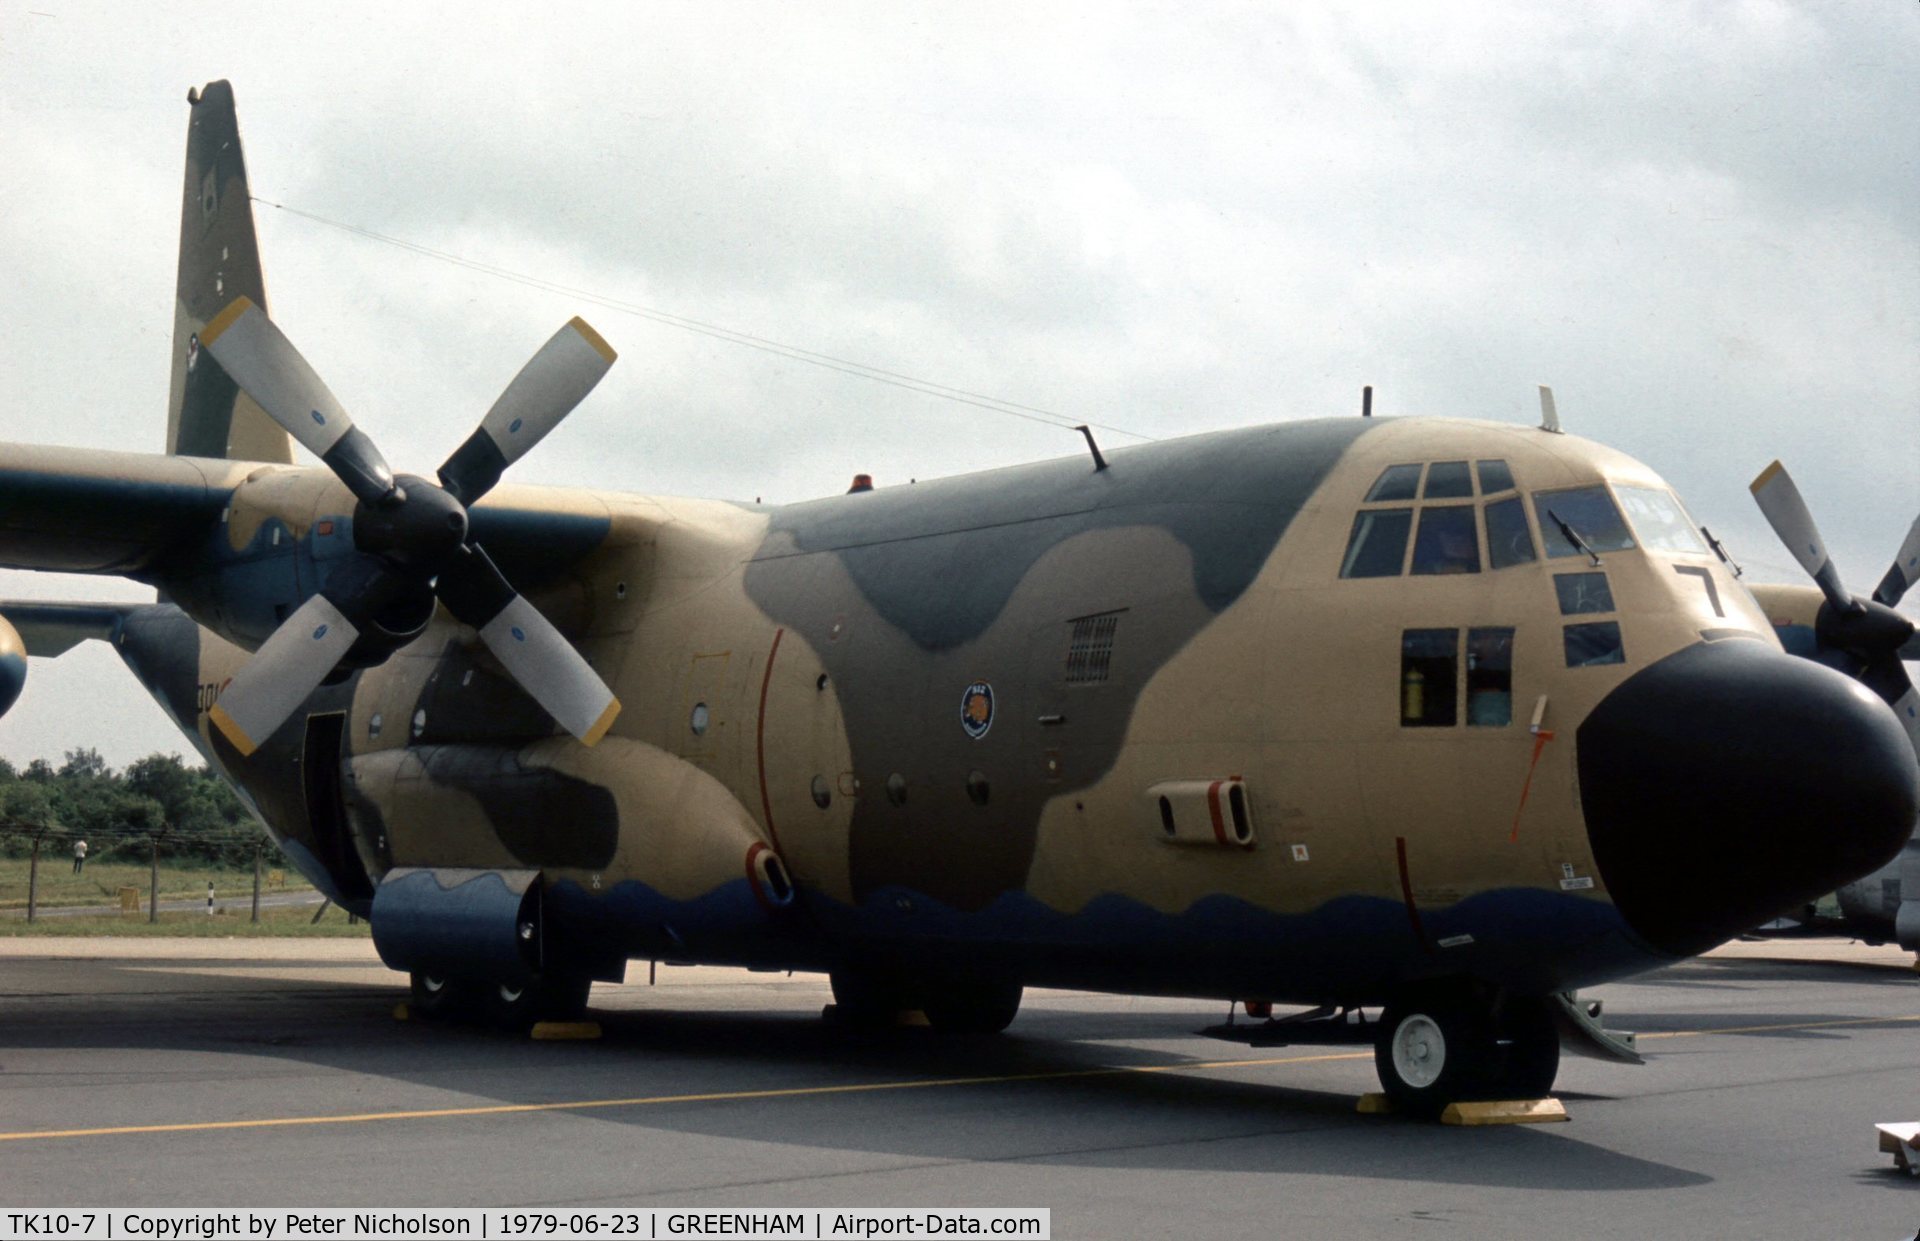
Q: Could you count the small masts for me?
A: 3